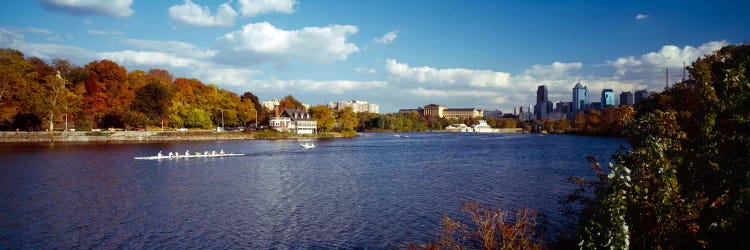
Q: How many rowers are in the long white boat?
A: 8